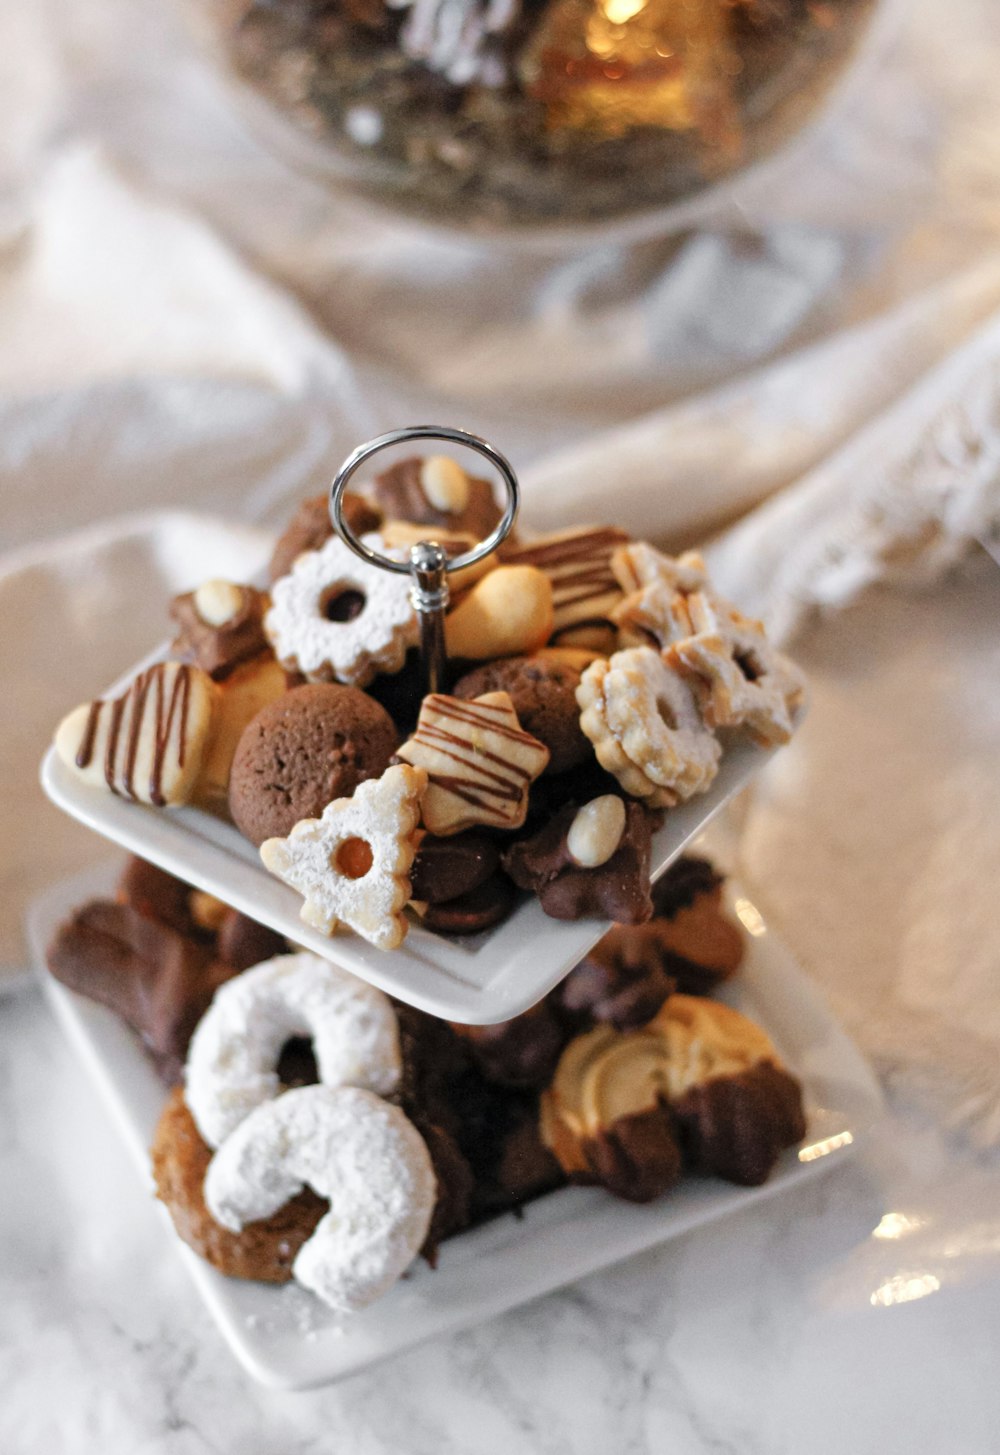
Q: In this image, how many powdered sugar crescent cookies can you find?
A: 2